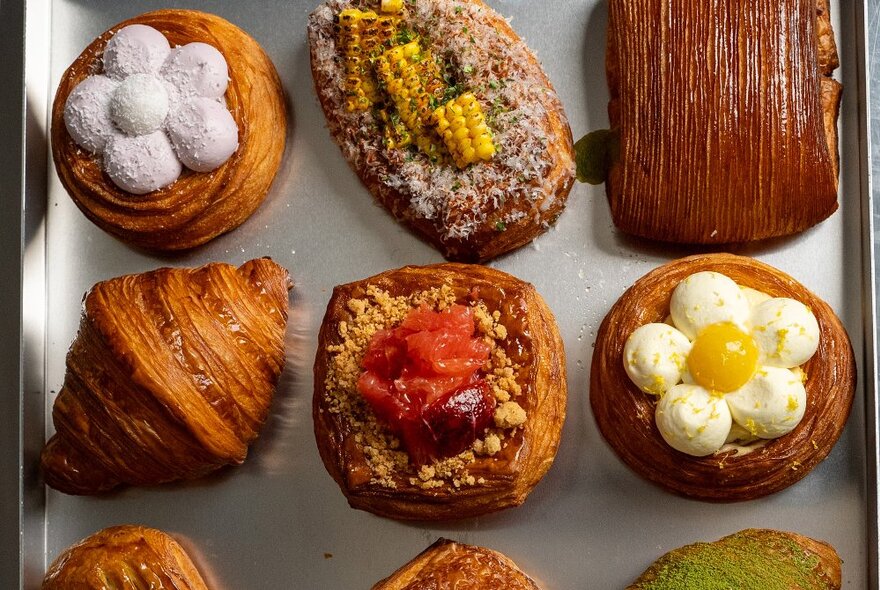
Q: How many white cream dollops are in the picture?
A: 5